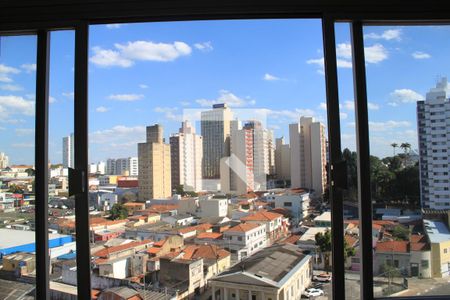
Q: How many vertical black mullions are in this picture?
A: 4